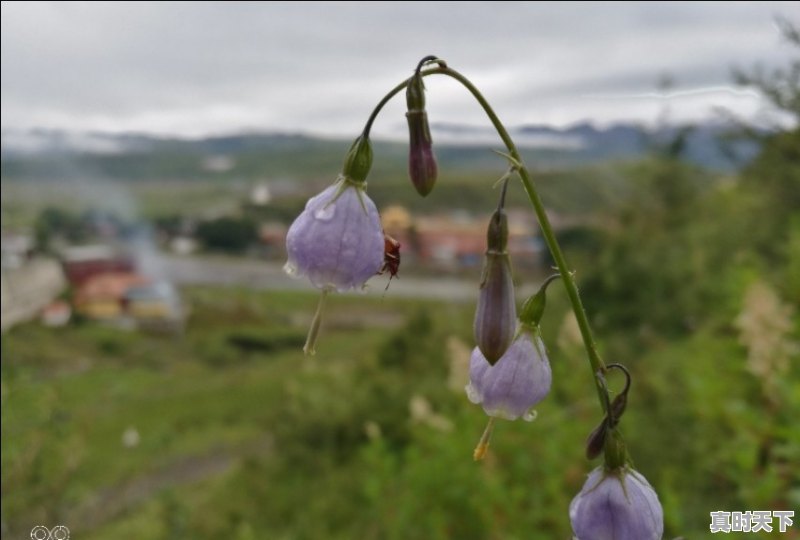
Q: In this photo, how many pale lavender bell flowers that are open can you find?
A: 3